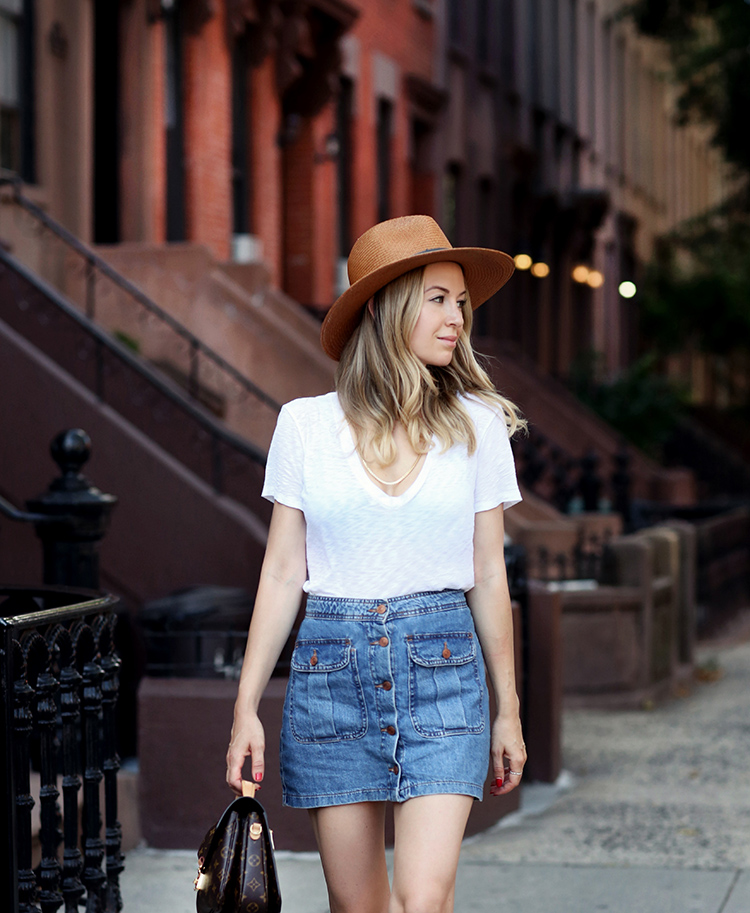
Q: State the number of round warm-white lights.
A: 5